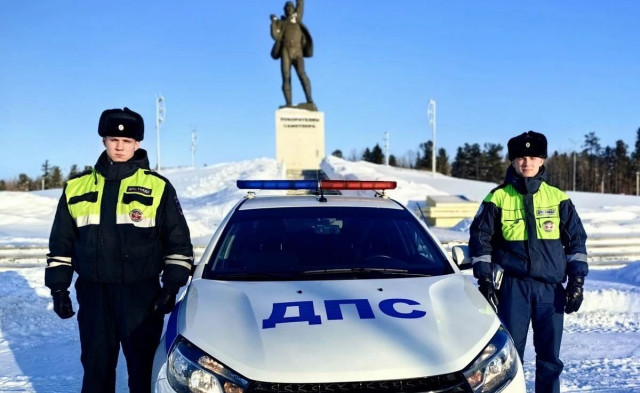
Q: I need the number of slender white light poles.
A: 4